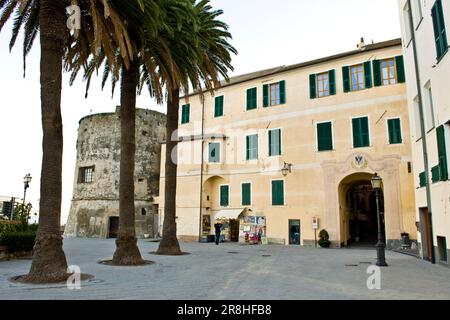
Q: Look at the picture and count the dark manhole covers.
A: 4